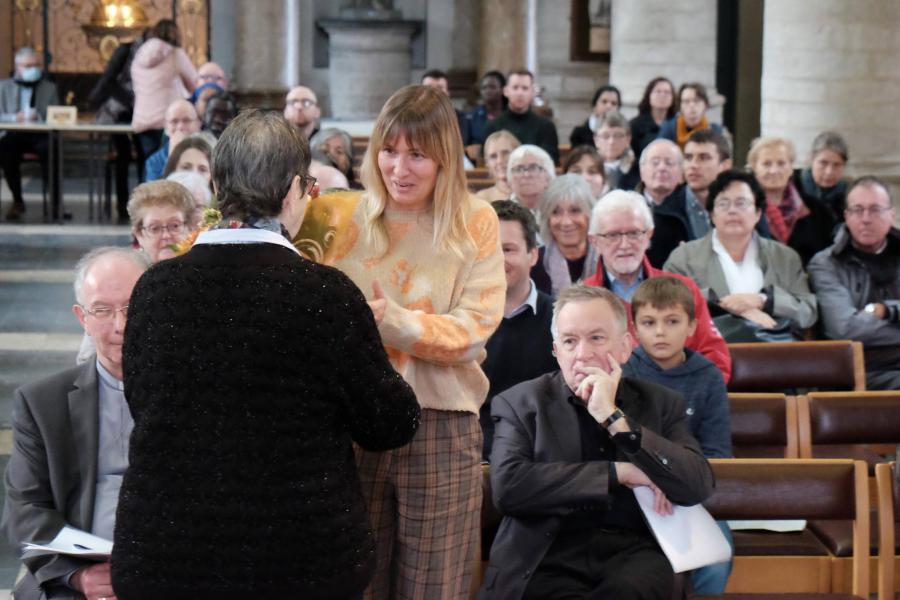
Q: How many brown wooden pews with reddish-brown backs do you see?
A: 5